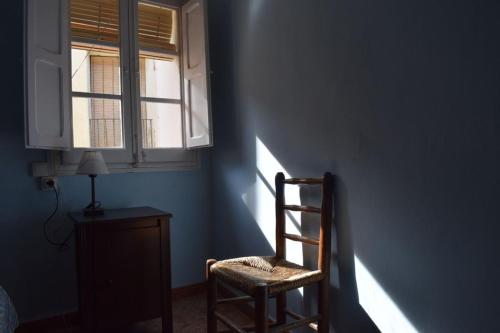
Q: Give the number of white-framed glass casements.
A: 2